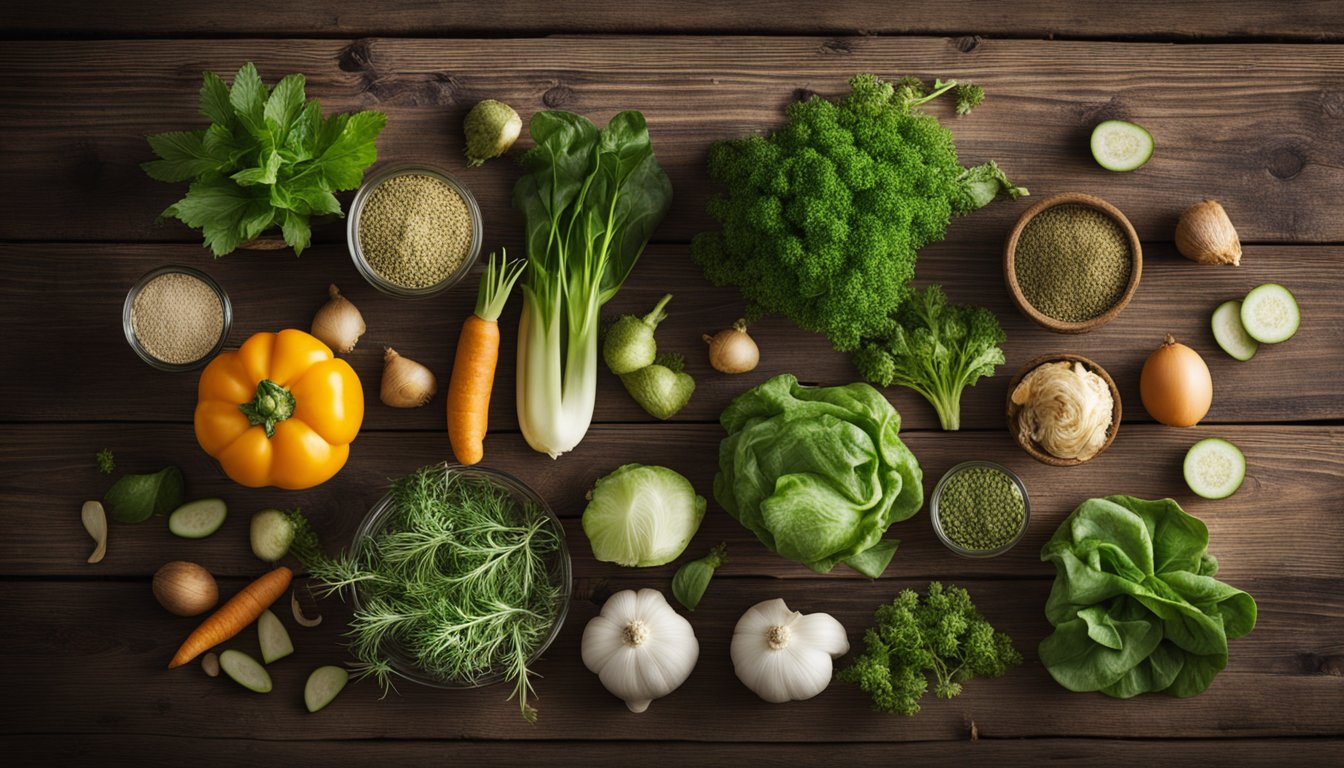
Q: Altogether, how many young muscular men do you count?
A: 0